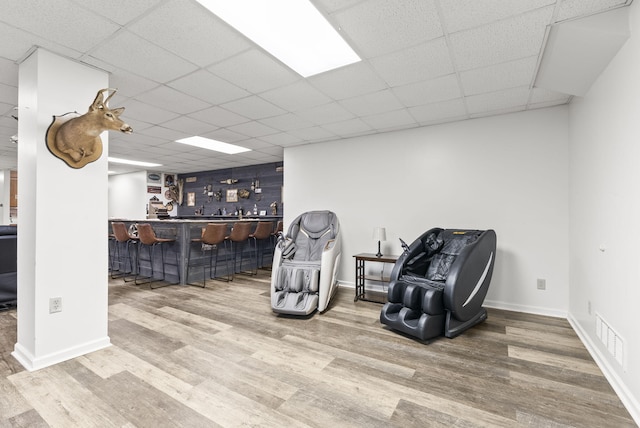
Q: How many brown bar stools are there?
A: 6